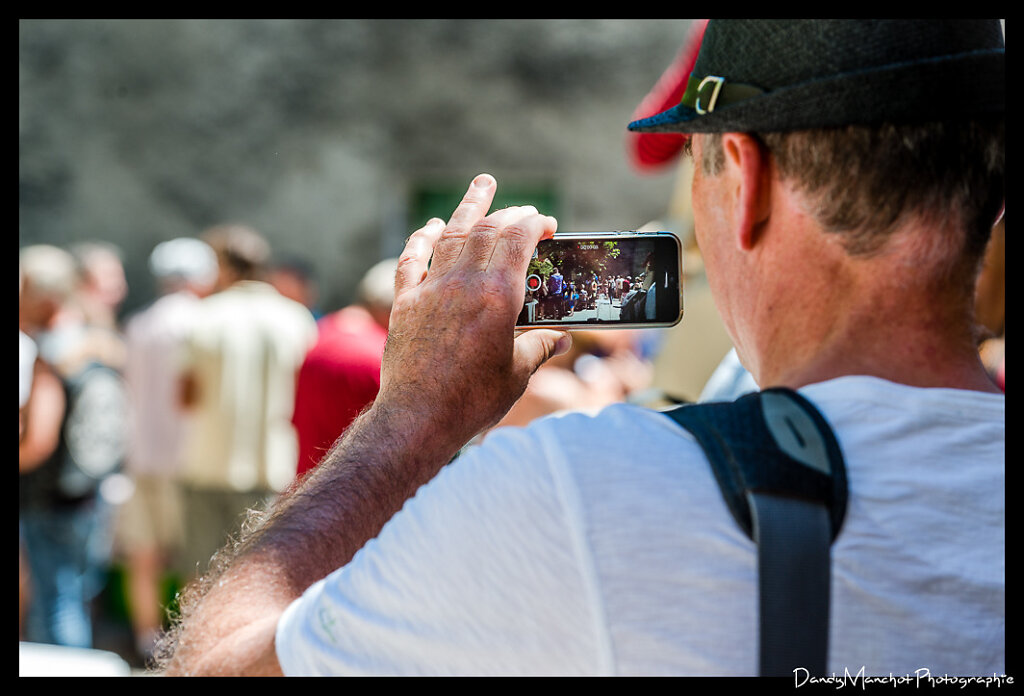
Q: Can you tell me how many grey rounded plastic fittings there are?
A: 1